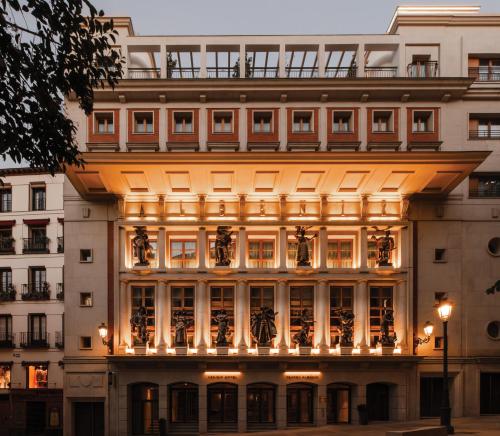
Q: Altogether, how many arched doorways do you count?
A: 7